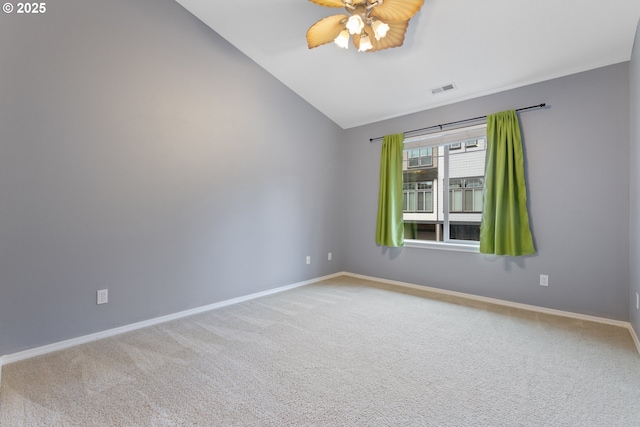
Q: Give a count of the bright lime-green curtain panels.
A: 2